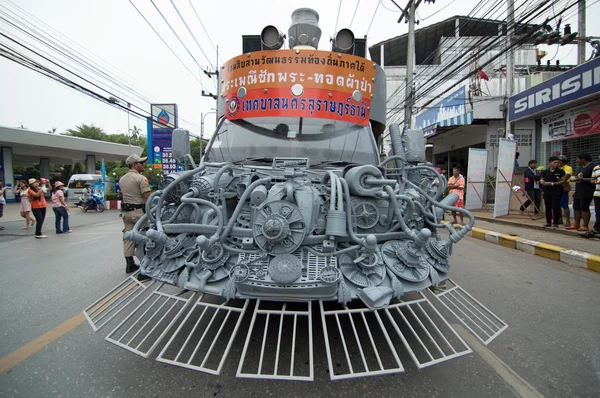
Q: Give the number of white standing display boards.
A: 2